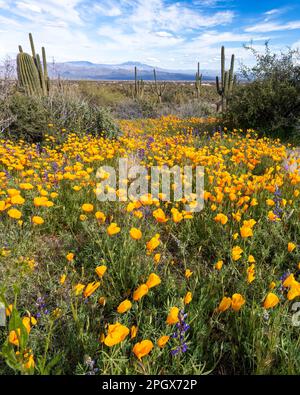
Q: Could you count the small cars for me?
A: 0